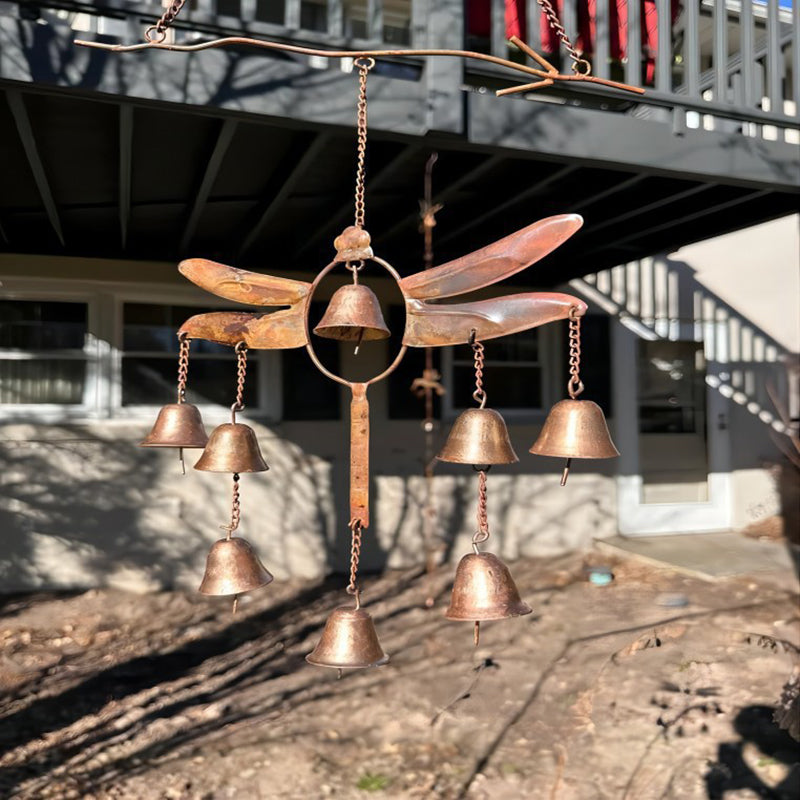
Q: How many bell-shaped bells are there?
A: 8